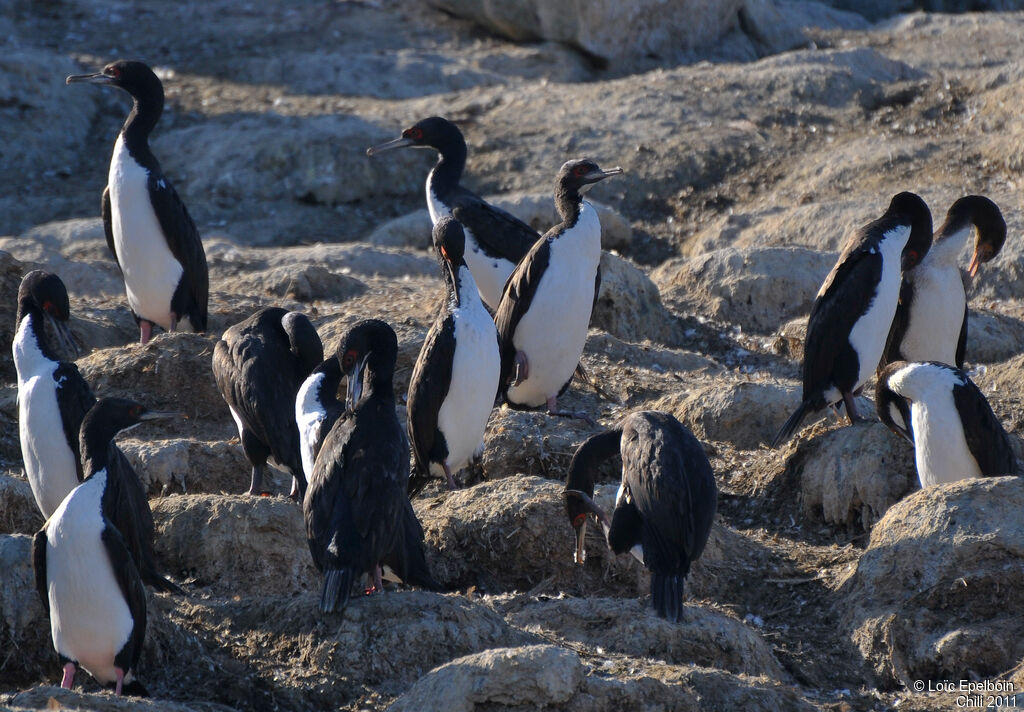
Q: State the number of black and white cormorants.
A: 13